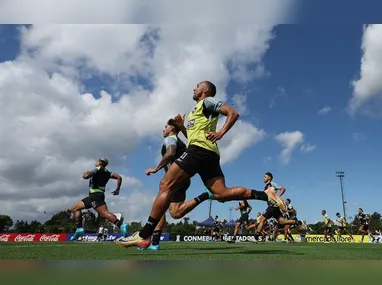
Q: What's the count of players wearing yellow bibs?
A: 4